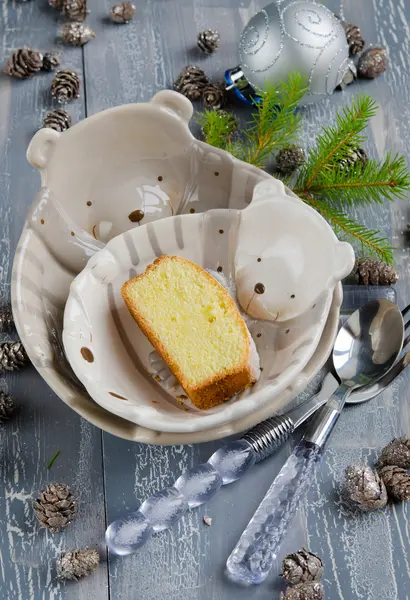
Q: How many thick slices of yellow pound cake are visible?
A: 1